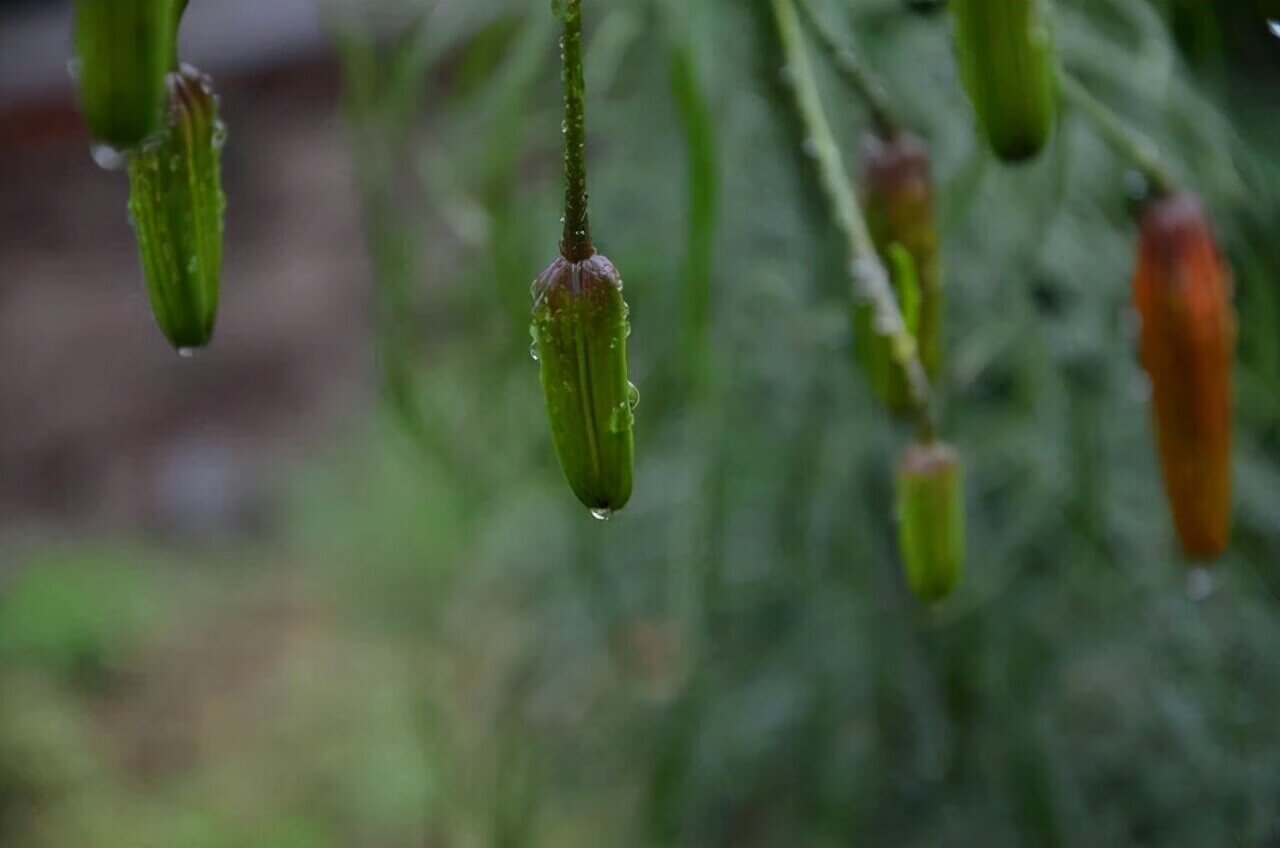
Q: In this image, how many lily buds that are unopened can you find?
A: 7